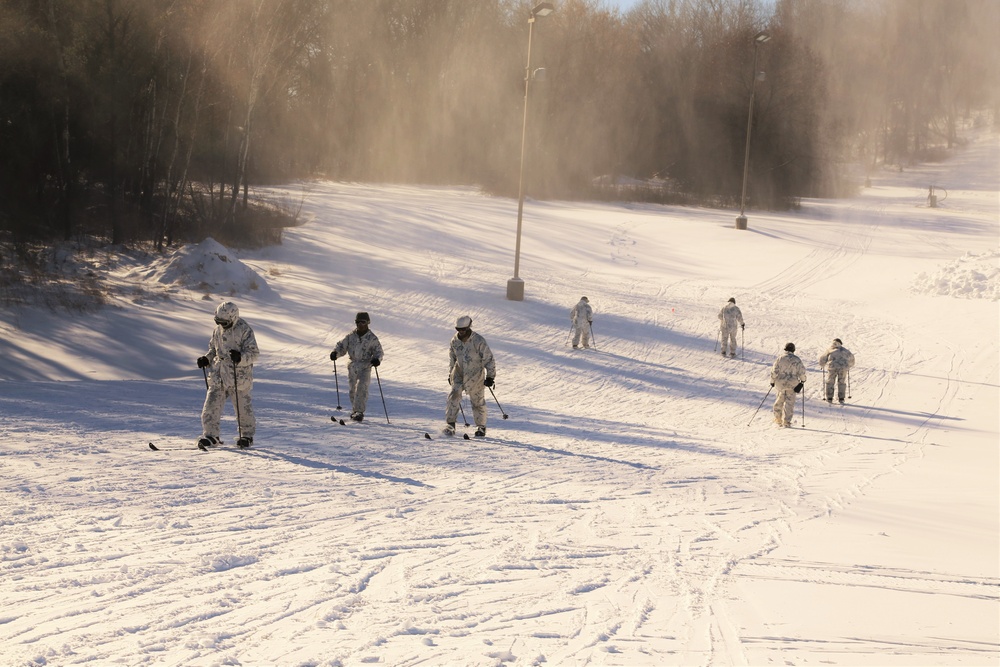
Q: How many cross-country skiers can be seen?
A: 7